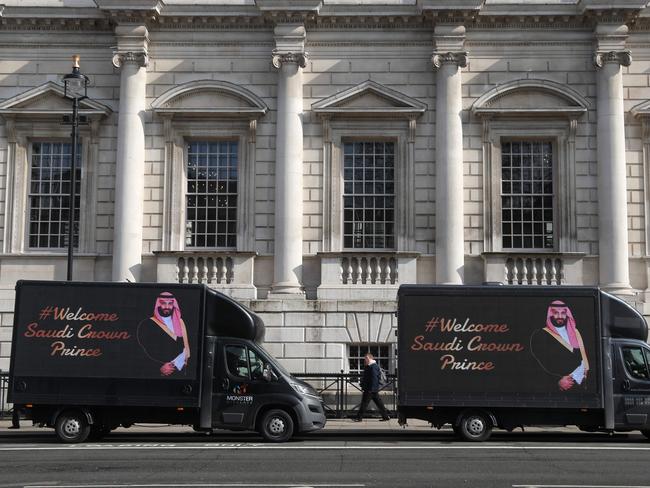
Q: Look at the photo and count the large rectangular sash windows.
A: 4